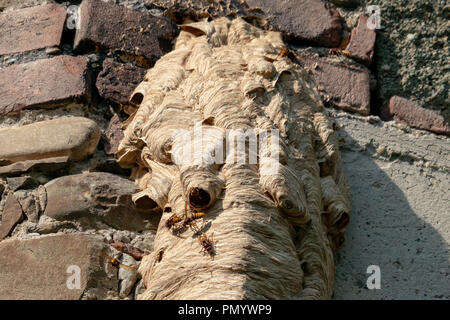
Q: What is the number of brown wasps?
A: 3